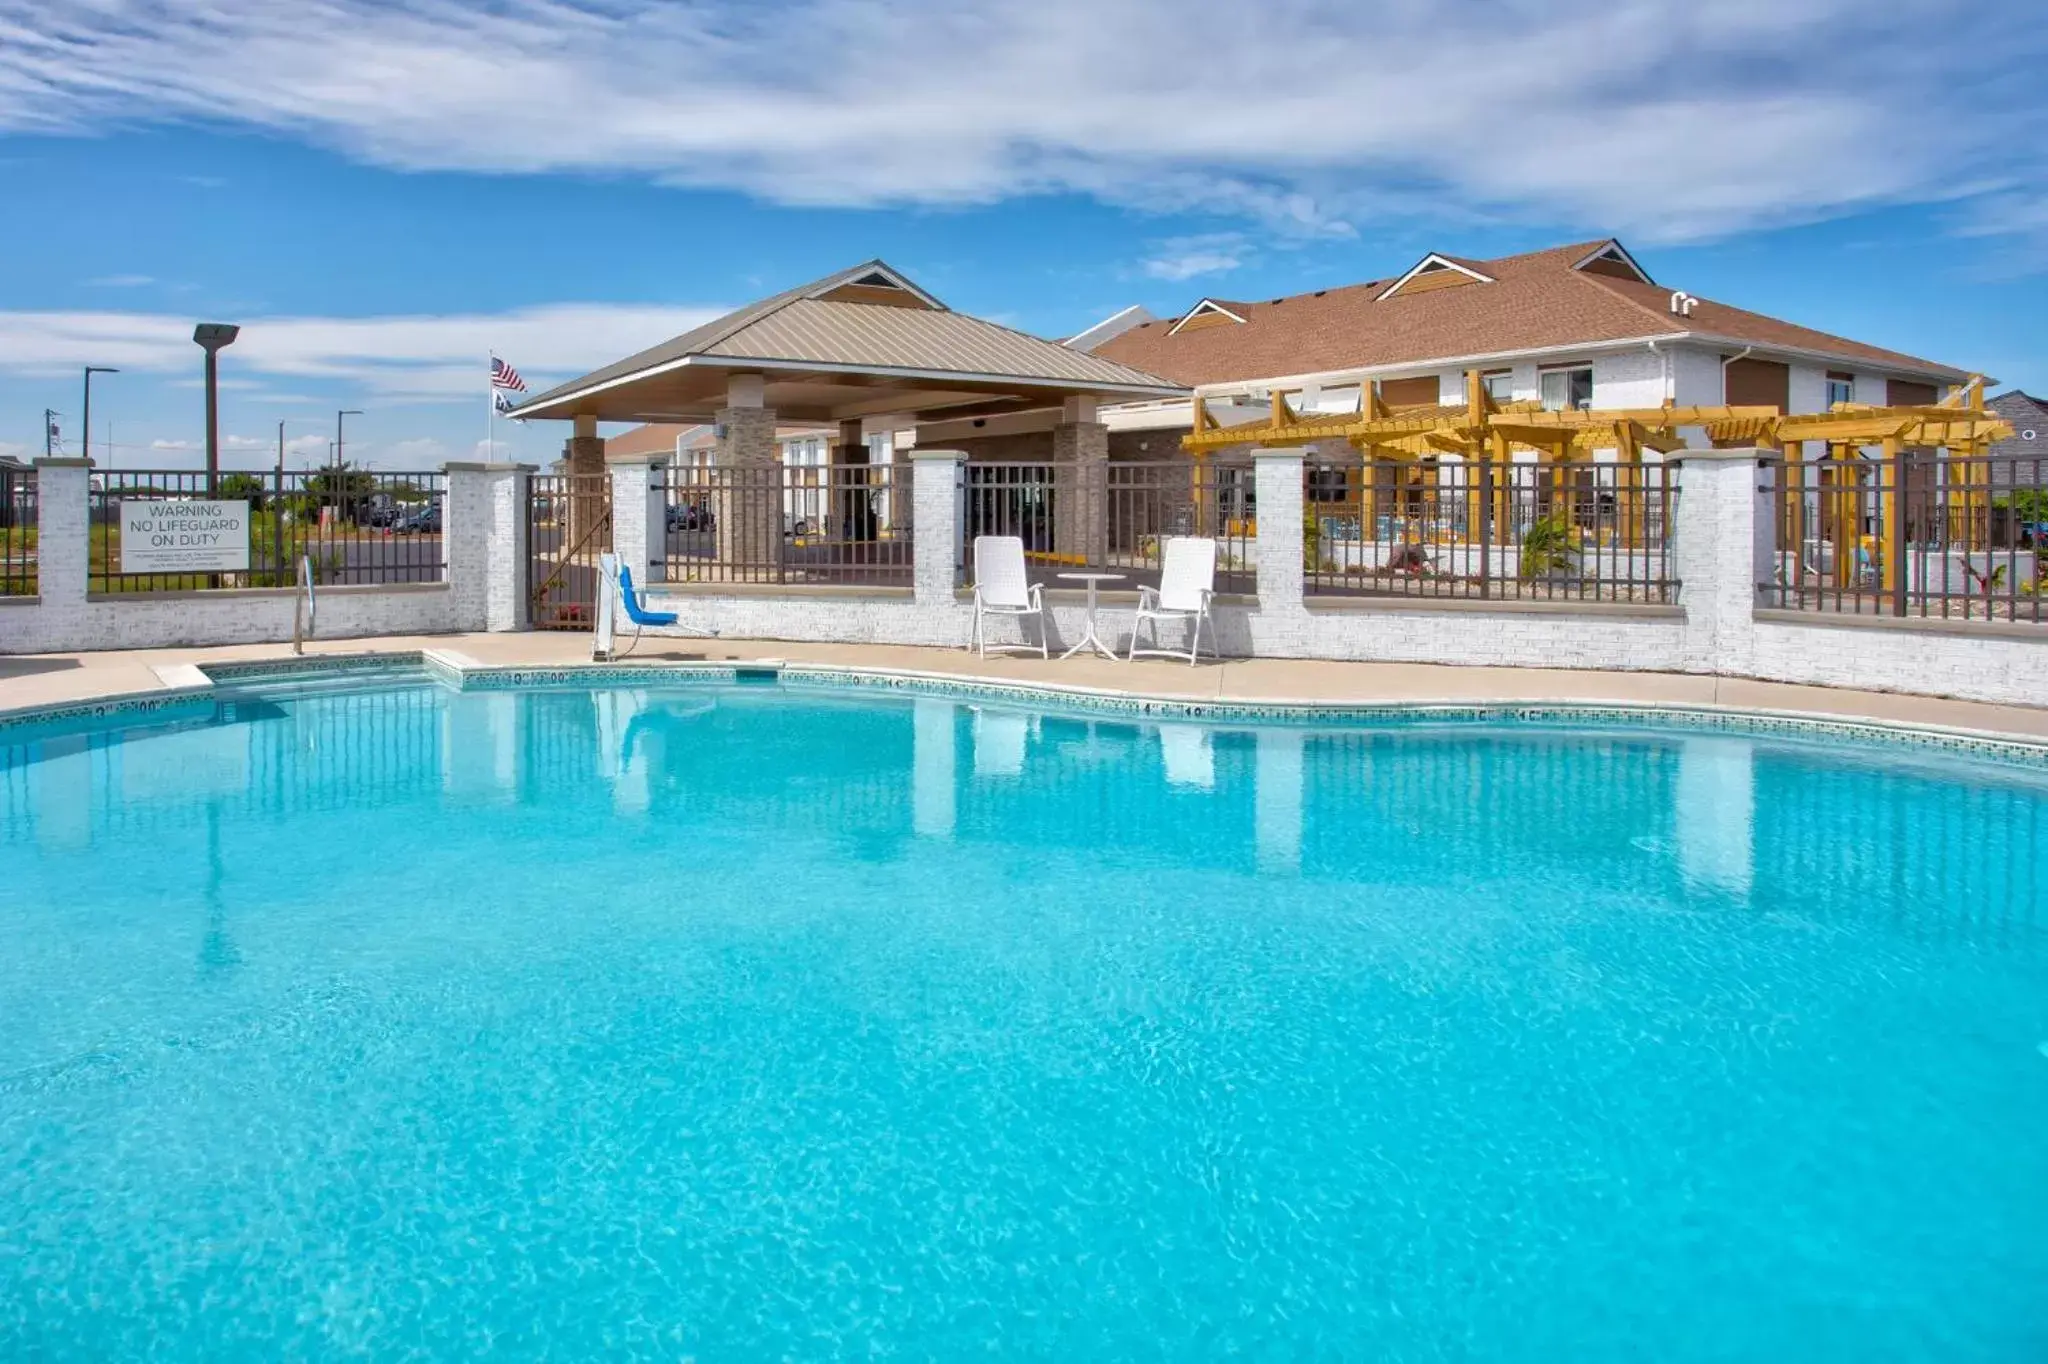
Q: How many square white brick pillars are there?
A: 6